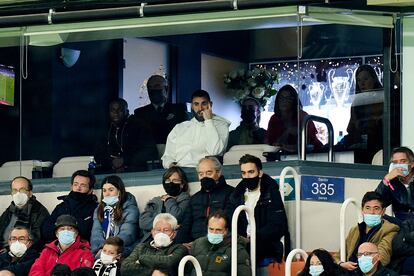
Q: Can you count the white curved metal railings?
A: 5